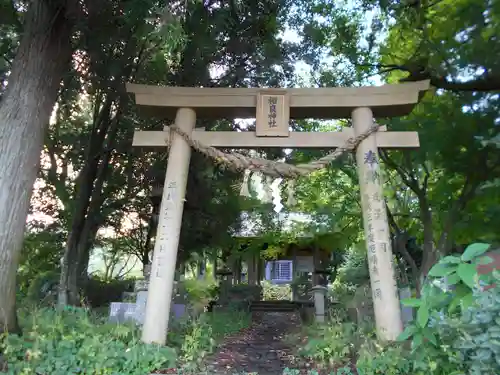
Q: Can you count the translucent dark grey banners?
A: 0